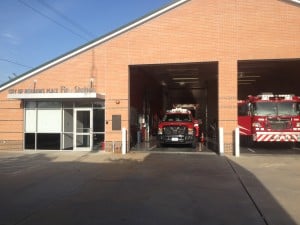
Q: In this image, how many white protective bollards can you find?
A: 3